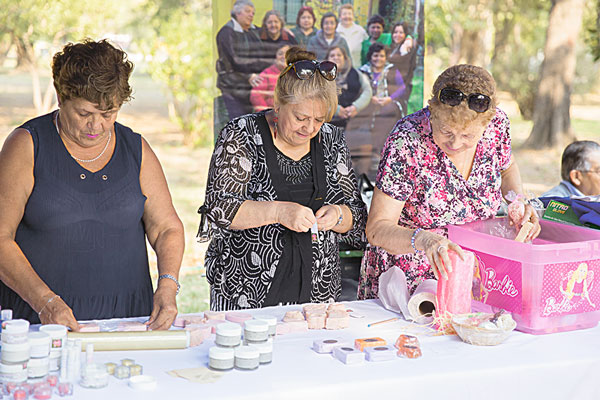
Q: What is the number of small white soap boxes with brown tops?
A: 3